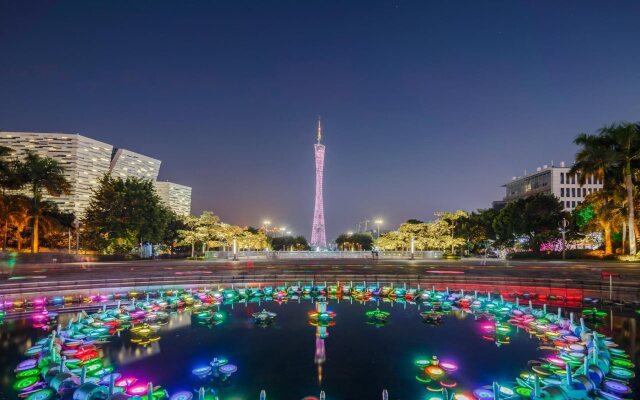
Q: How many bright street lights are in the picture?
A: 5